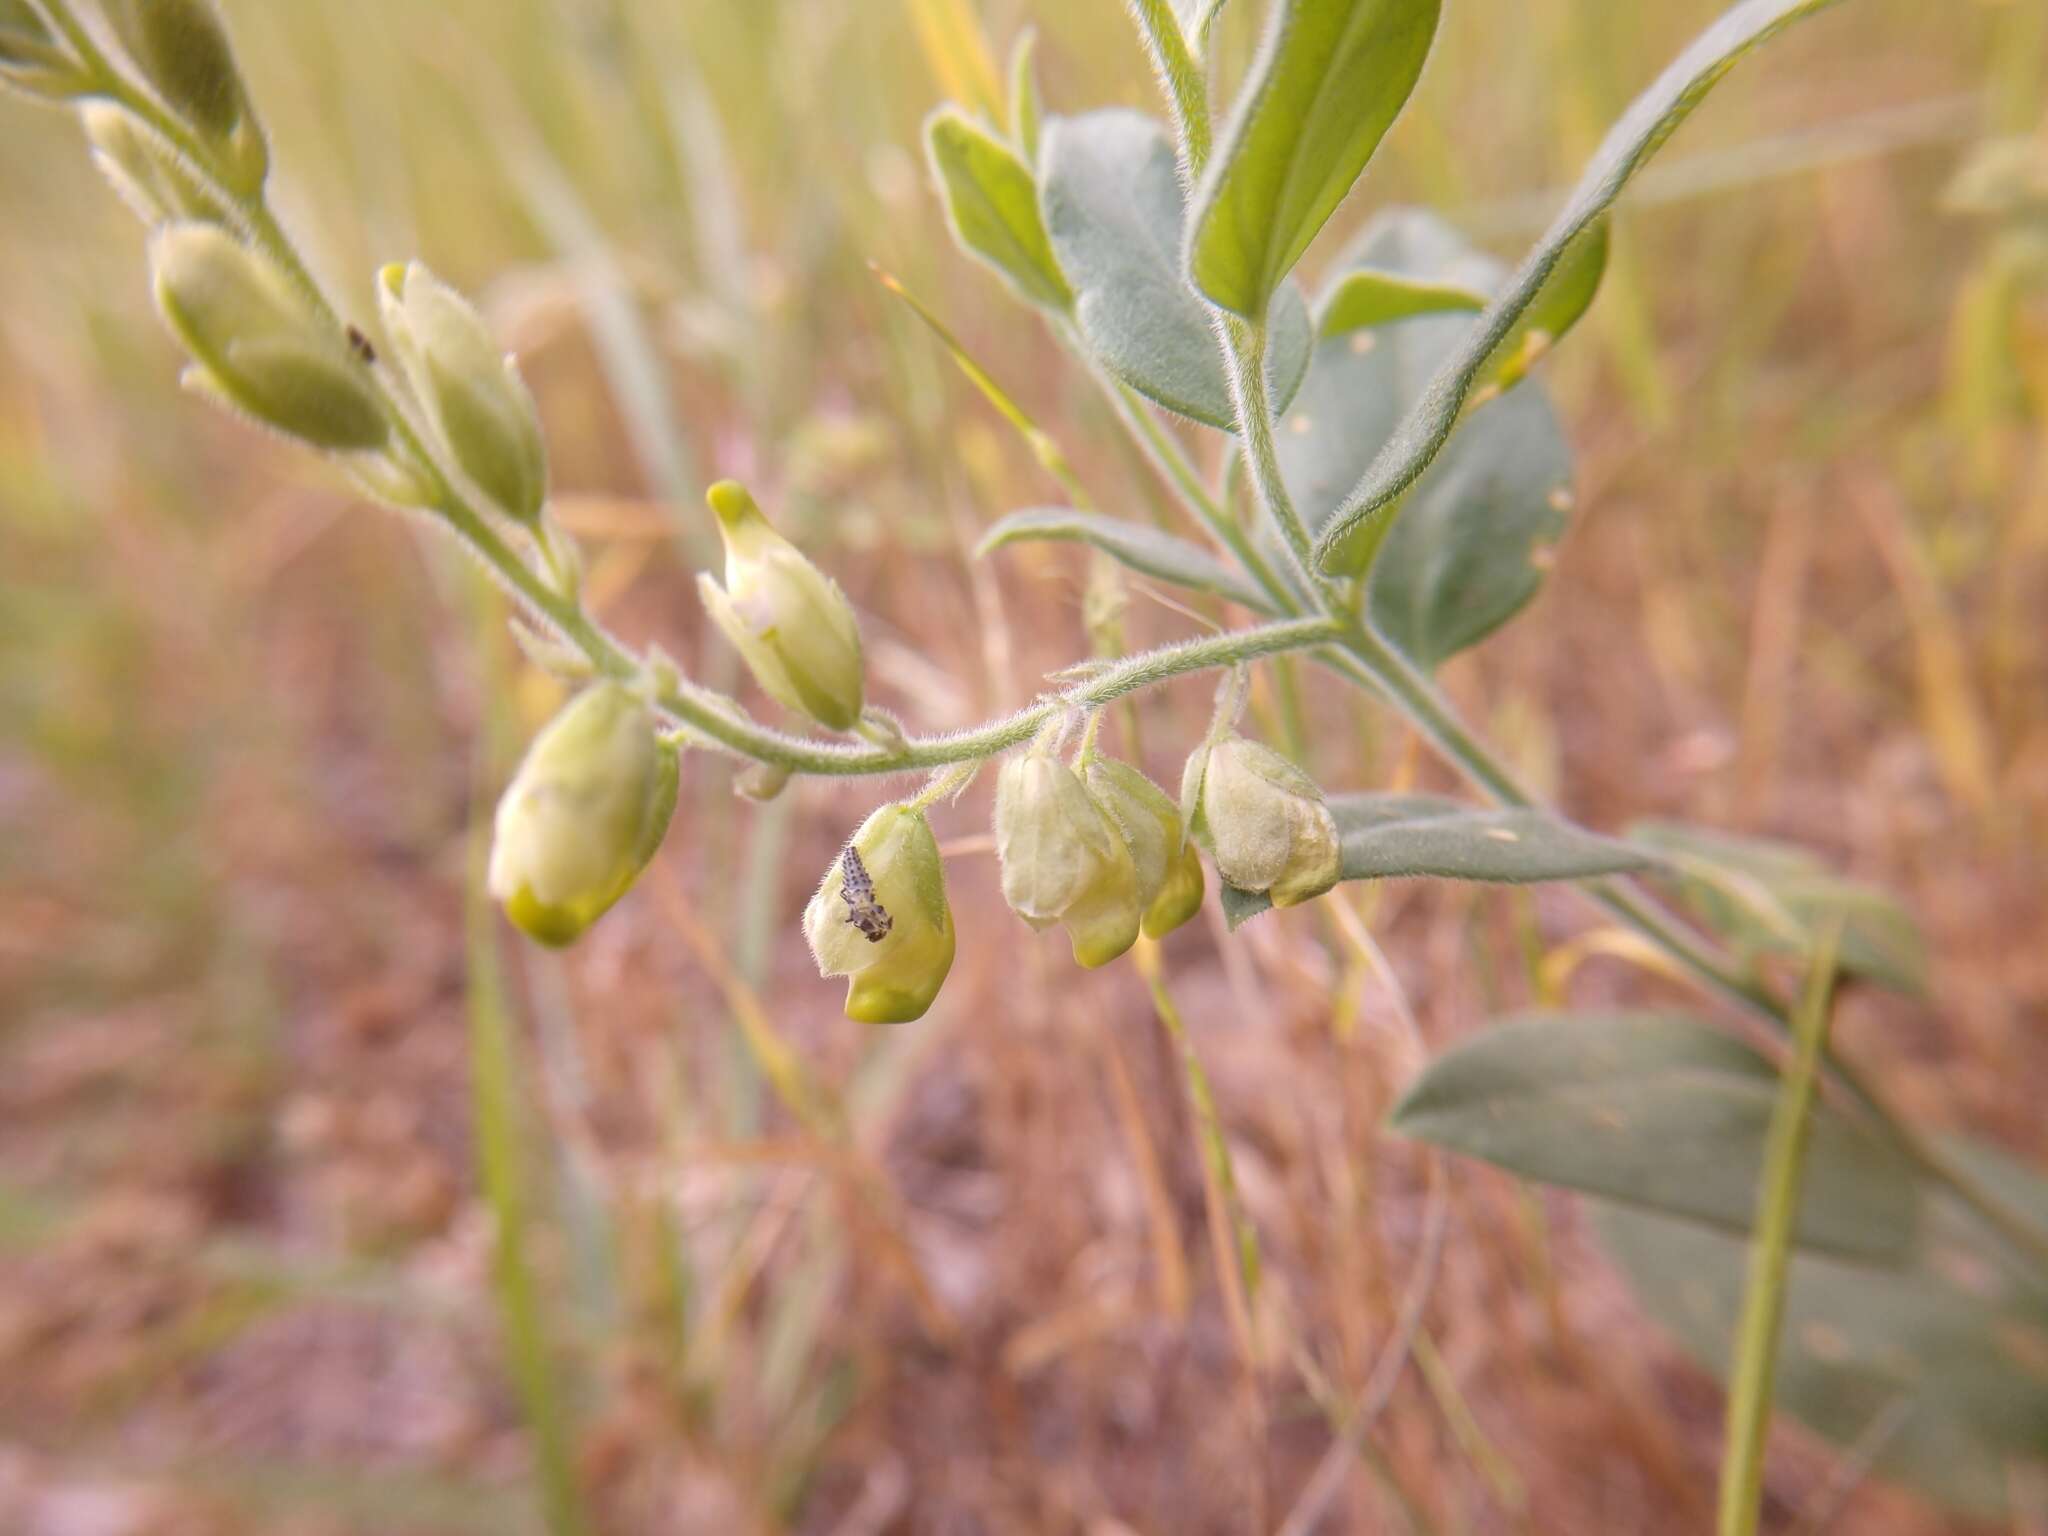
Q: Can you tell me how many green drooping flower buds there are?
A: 5